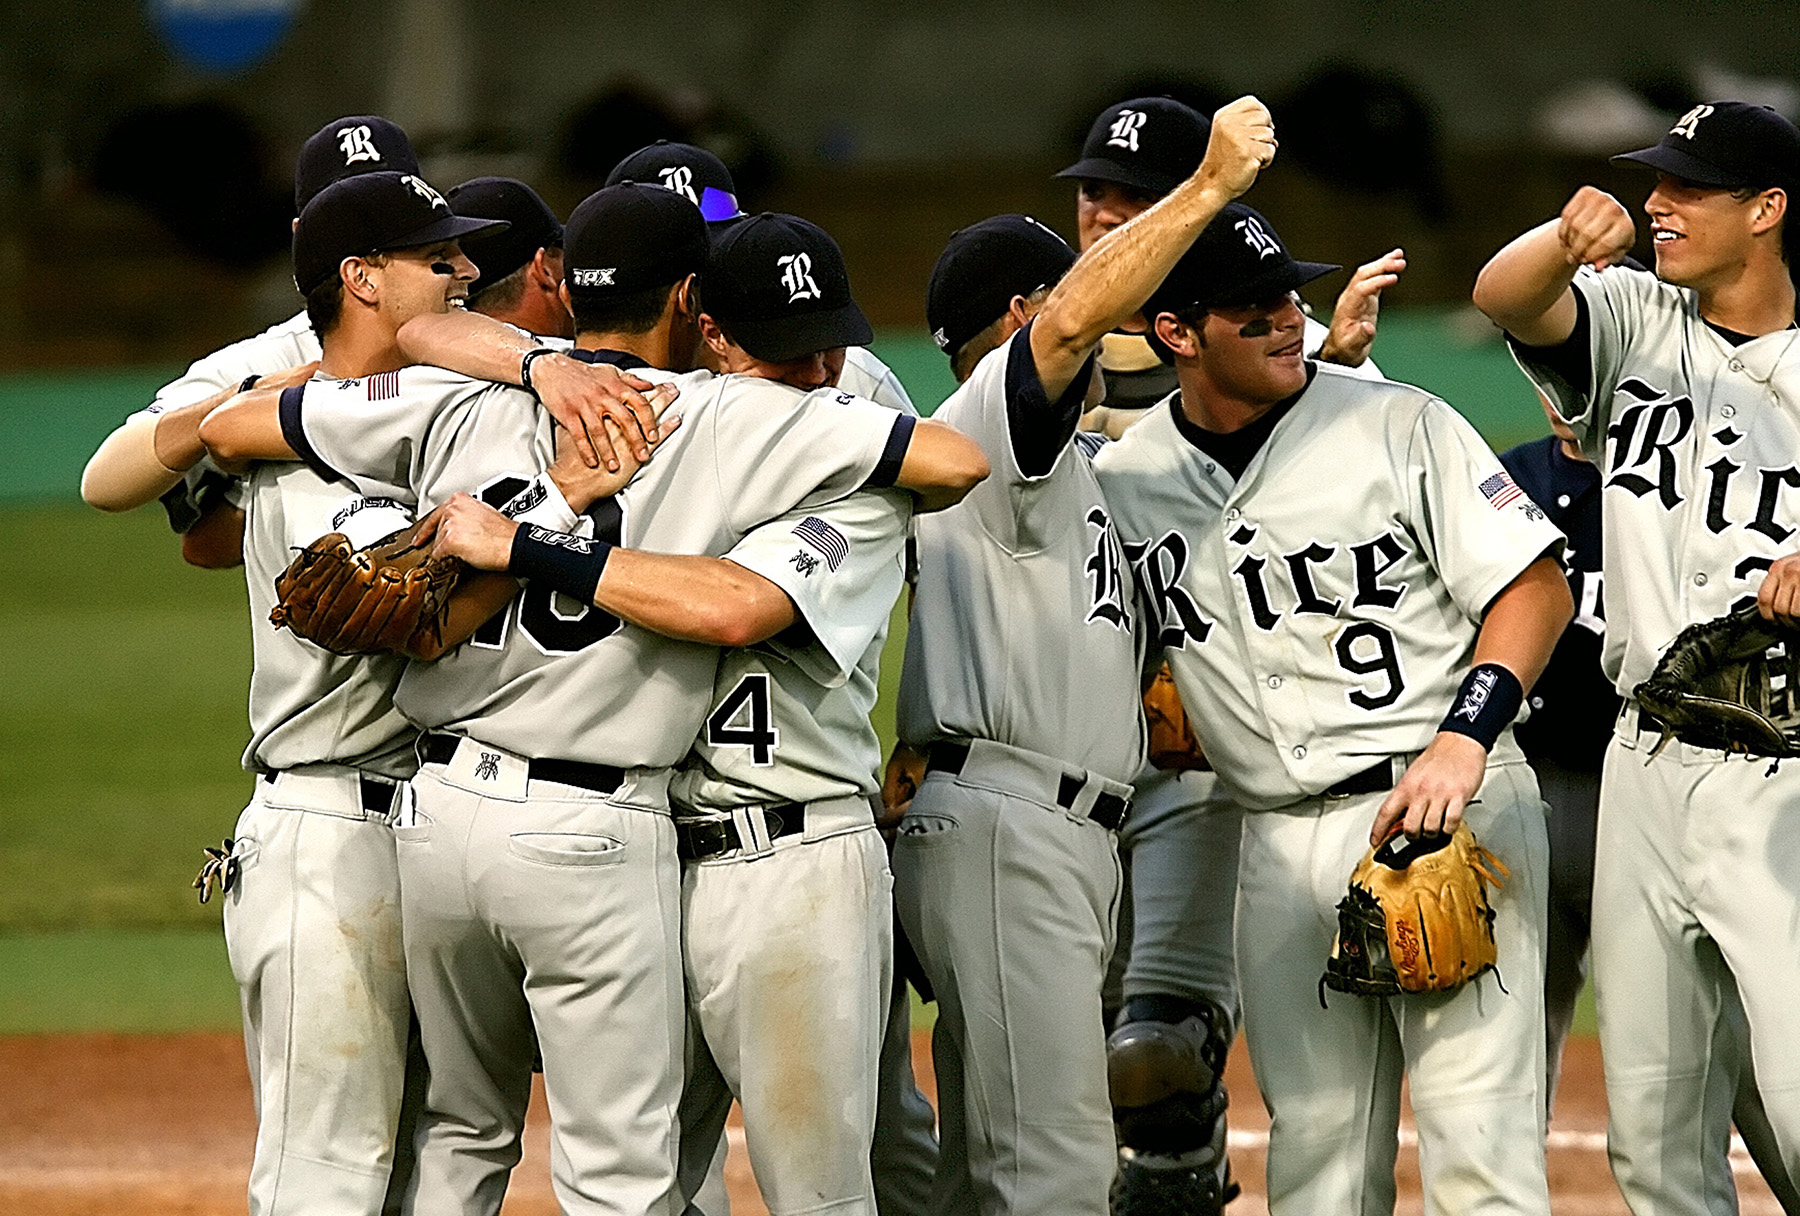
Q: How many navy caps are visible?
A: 10